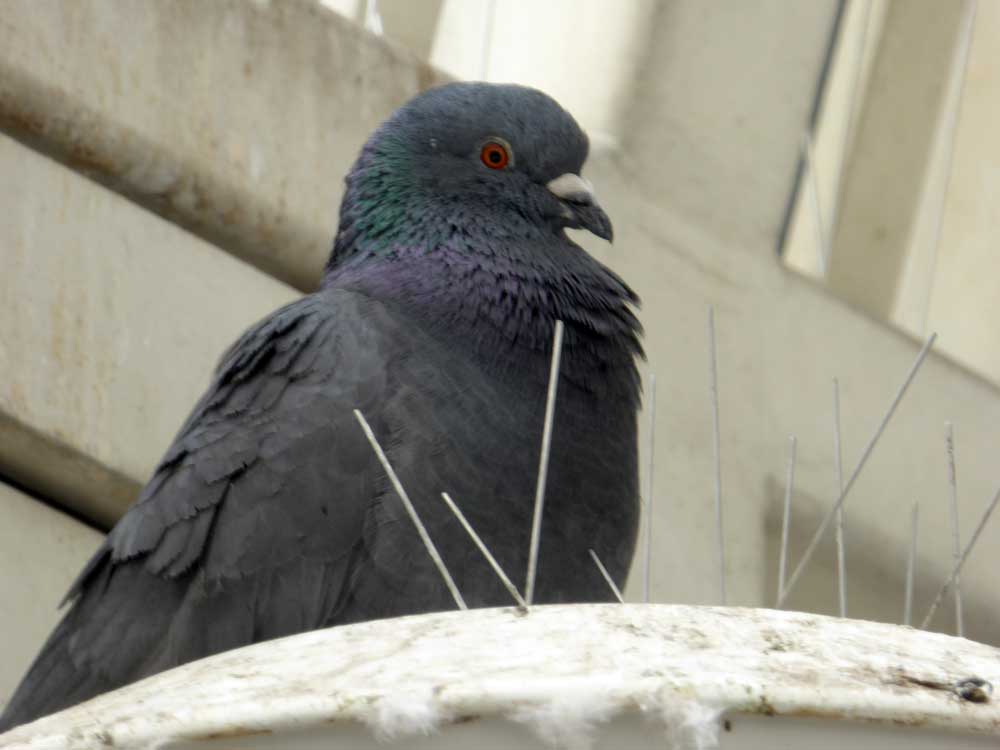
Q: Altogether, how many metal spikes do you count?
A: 12